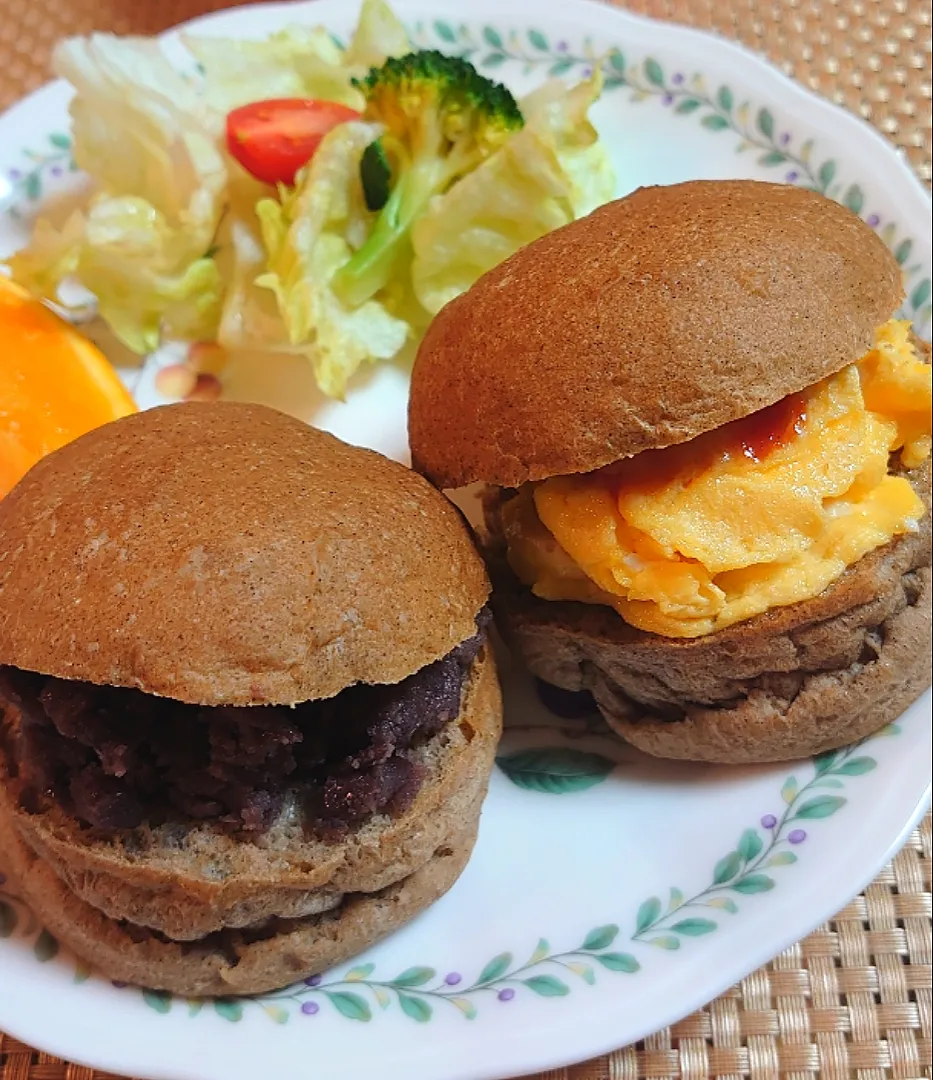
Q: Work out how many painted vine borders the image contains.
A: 1